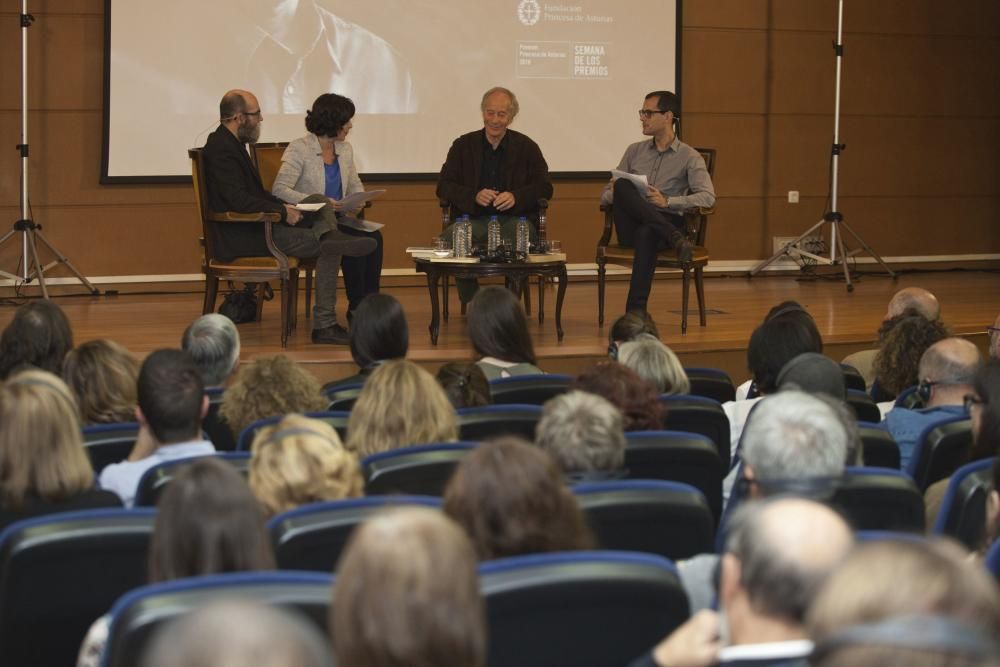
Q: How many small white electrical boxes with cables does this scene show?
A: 1